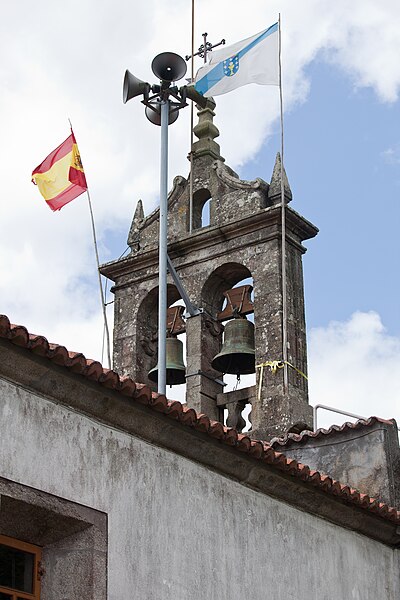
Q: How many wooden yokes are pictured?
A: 2